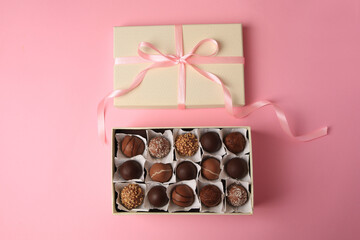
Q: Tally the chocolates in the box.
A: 15